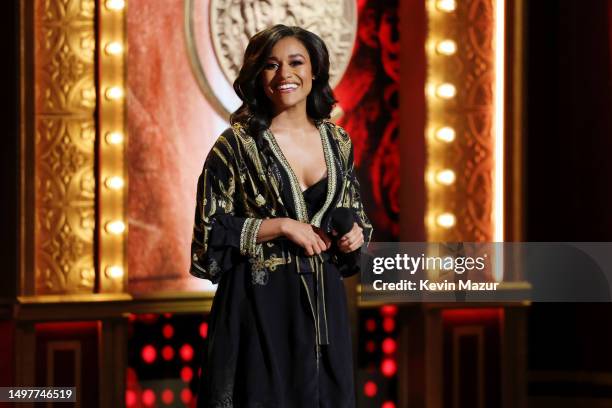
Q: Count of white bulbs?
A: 13